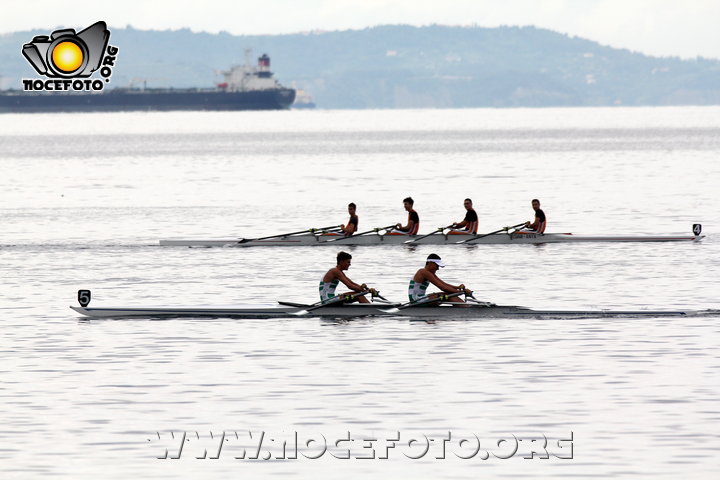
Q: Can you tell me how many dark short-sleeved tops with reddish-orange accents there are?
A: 4